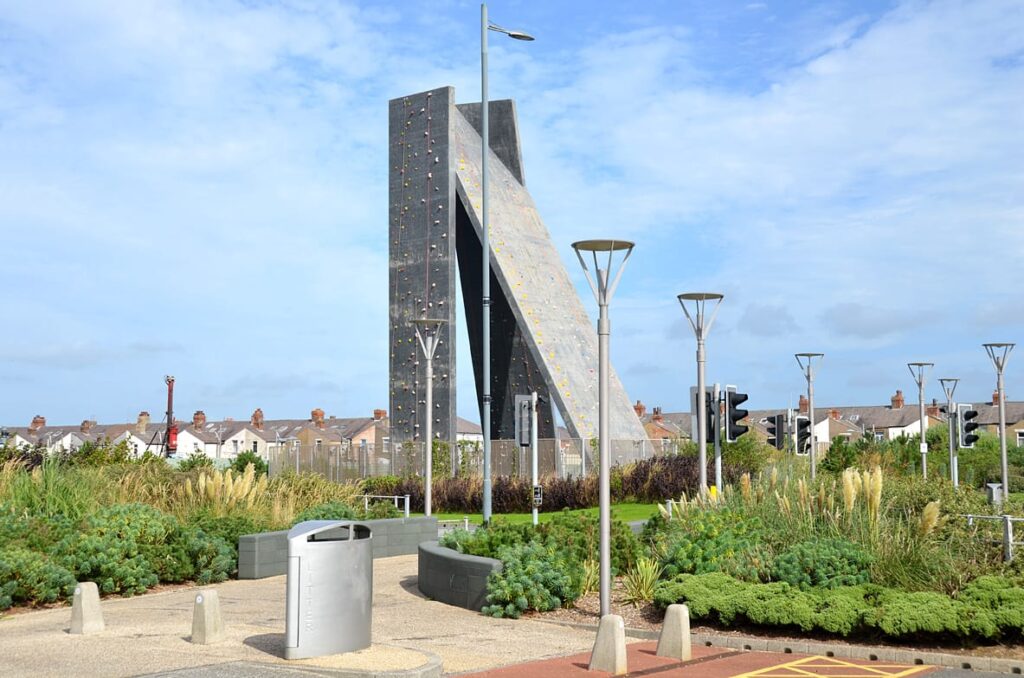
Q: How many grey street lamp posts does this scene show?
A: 8